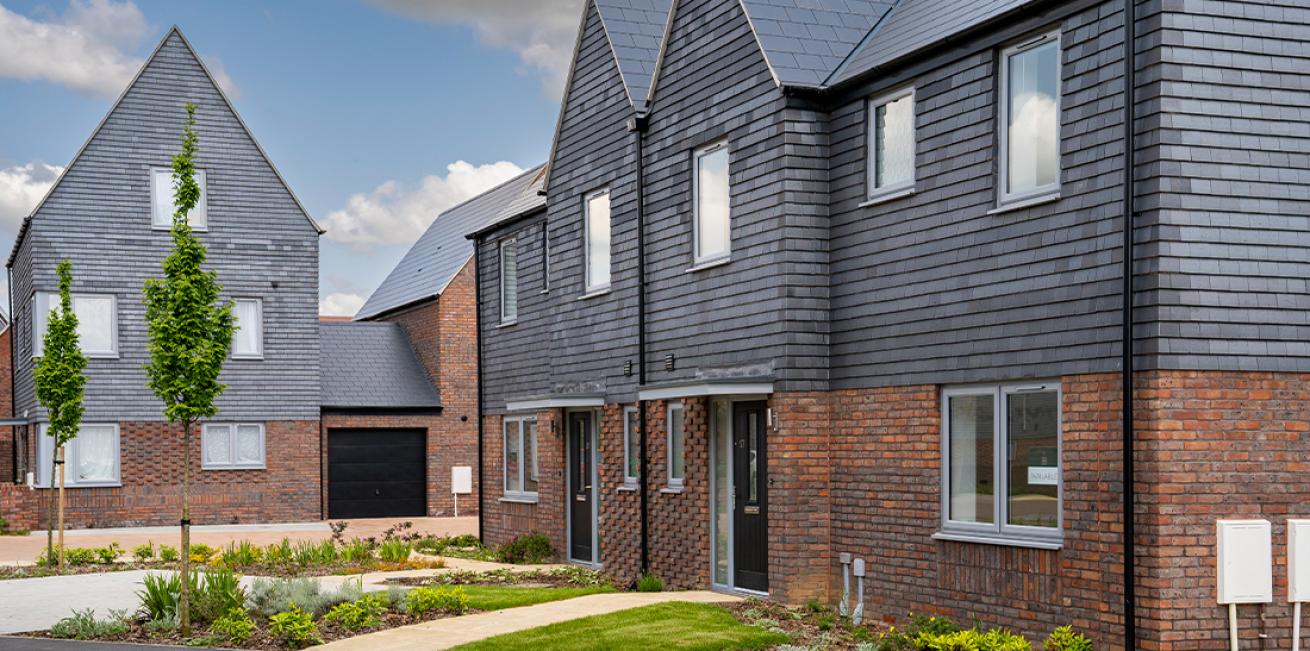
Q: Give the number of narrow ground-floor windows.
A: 2